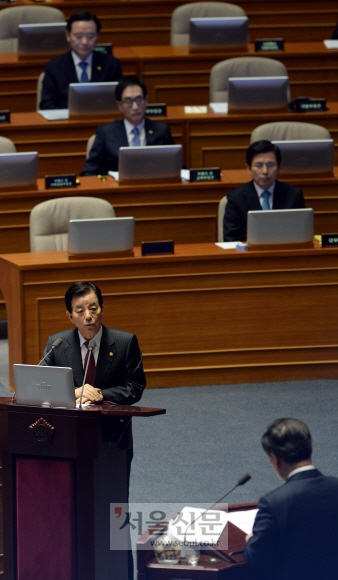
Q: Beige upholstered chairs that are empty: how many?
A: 6